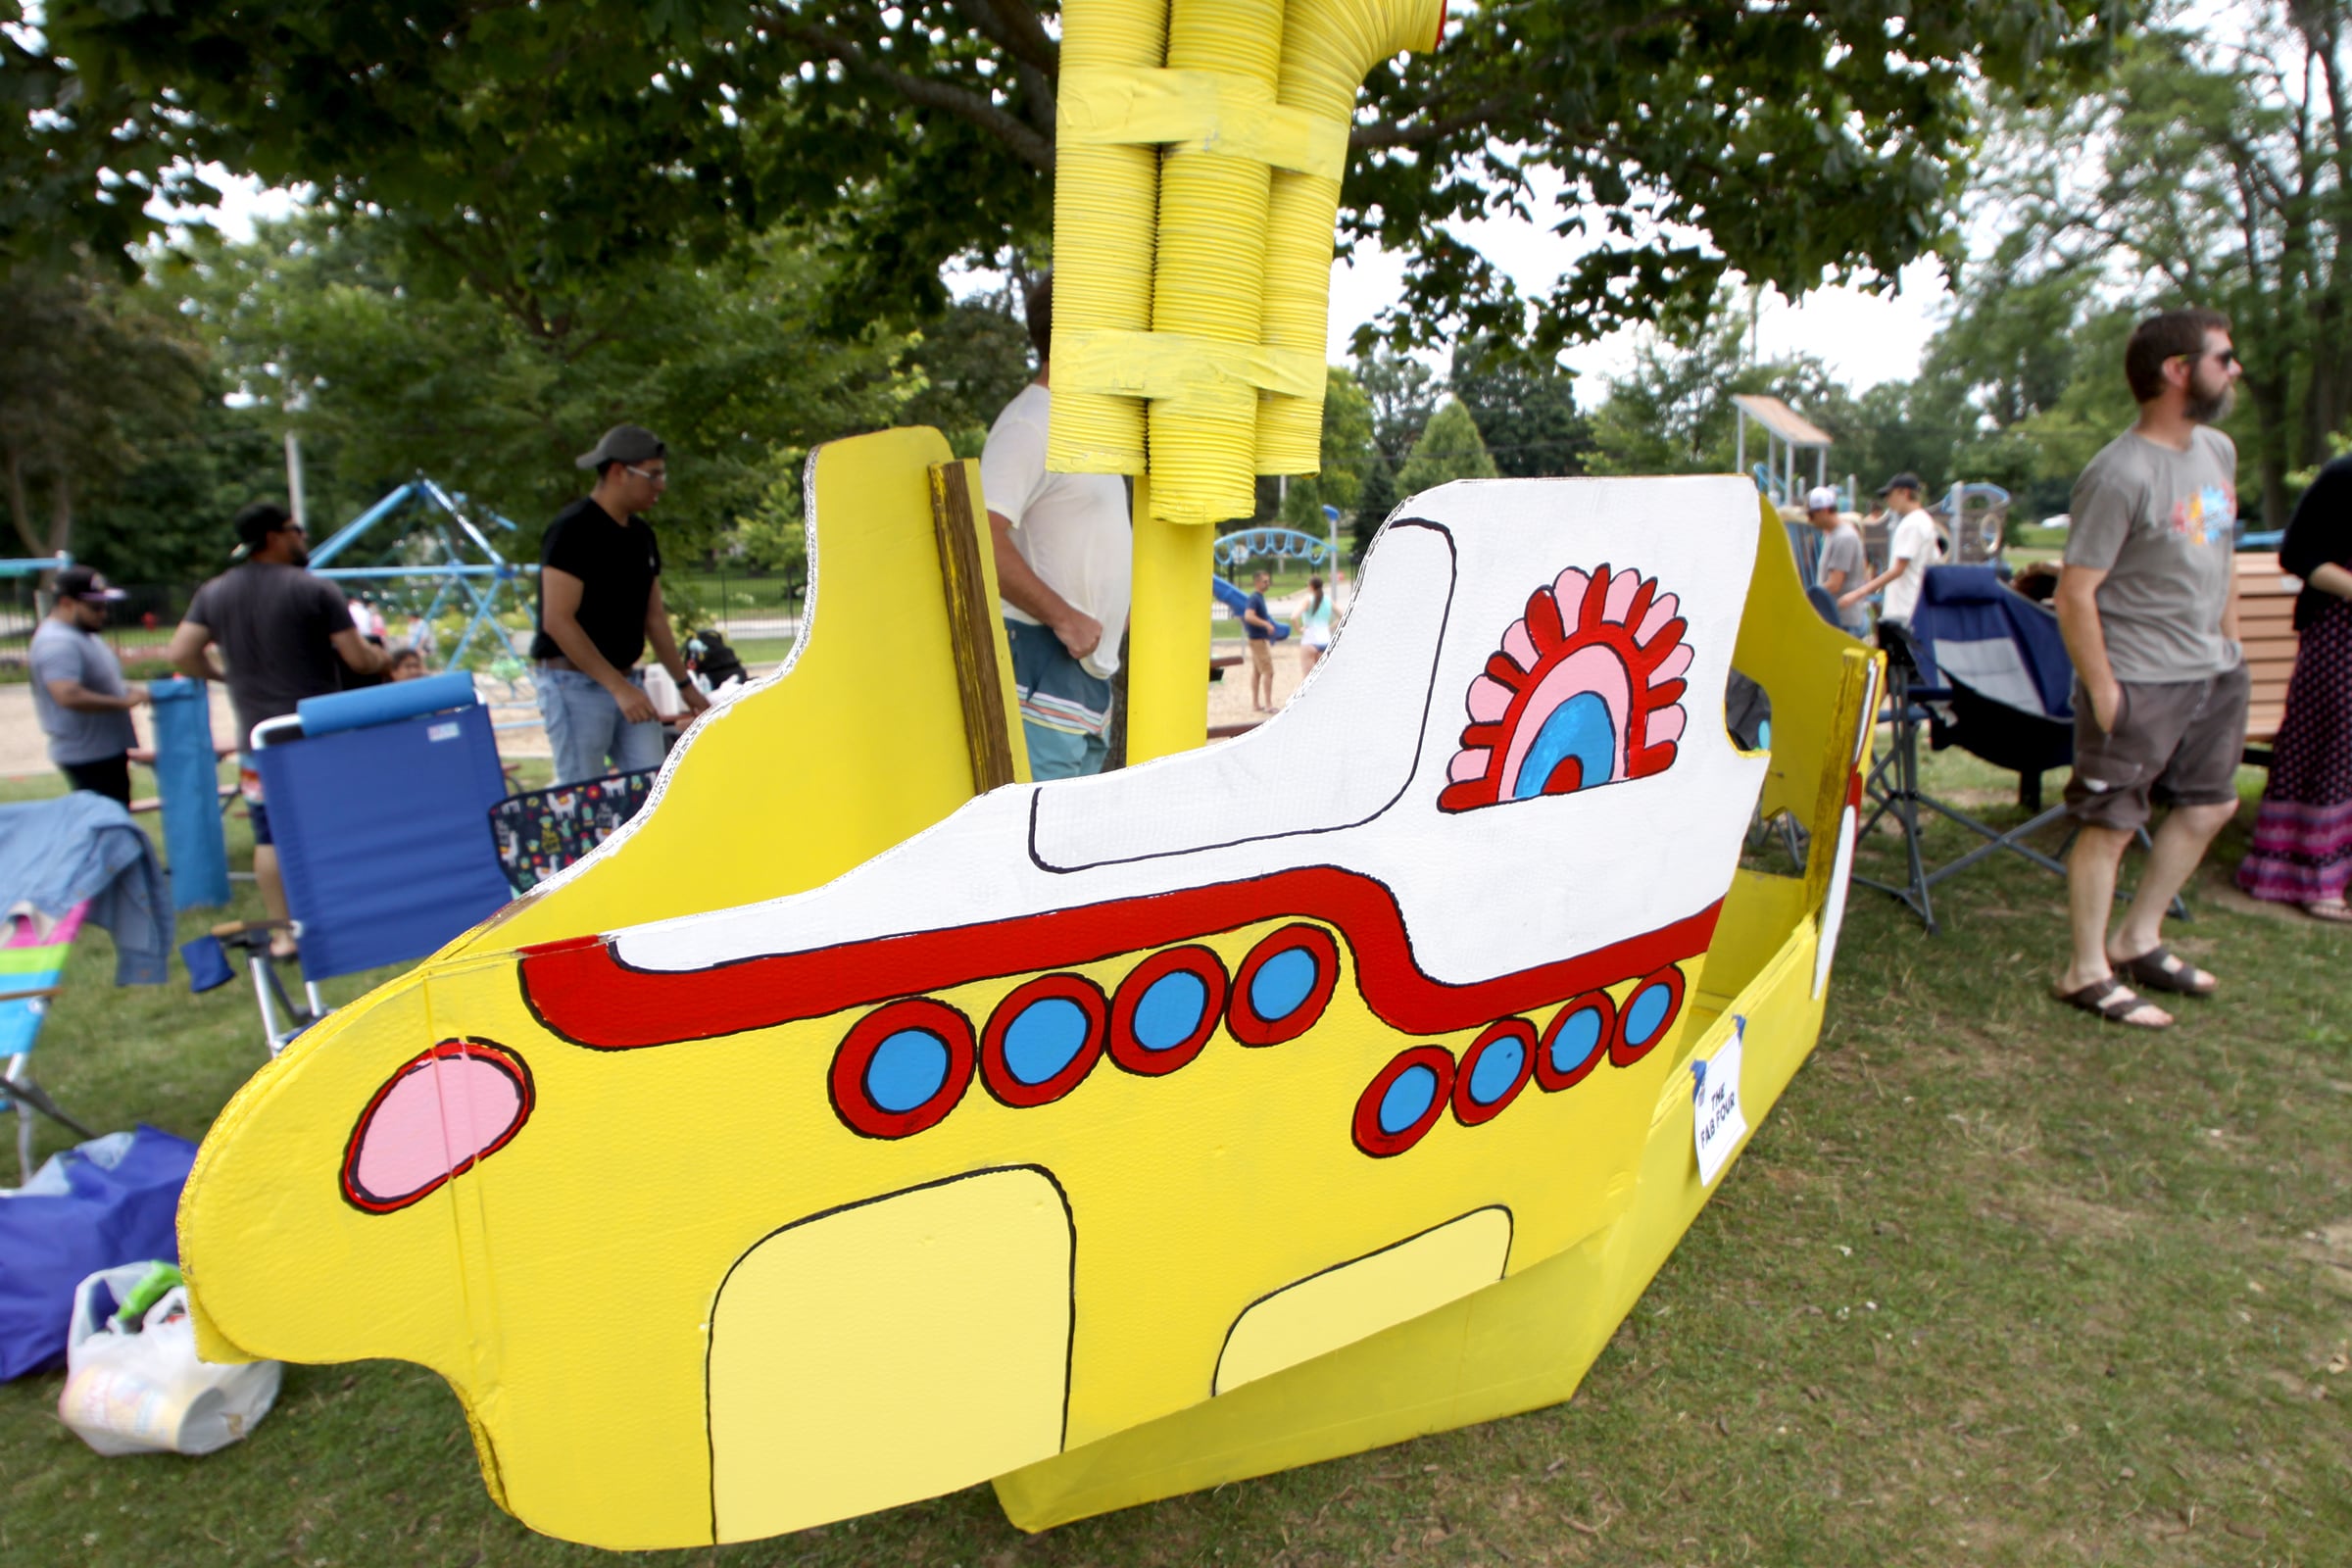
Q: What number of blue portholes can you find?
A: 8